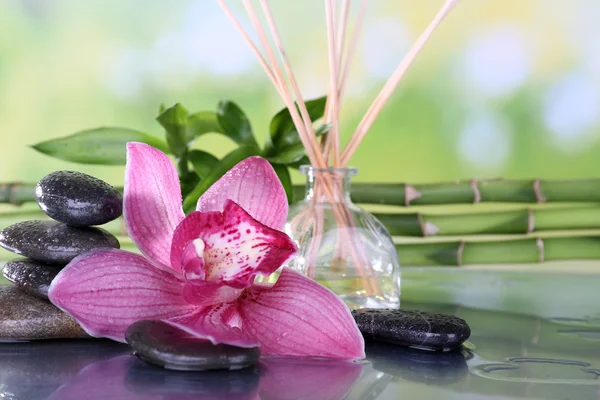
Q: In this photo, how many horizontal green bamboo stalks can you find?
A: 3